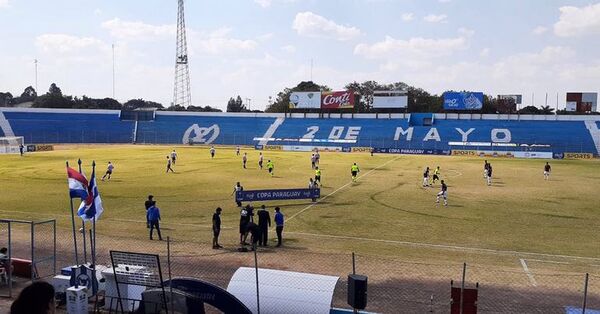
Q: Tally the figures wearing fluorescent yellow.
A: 4